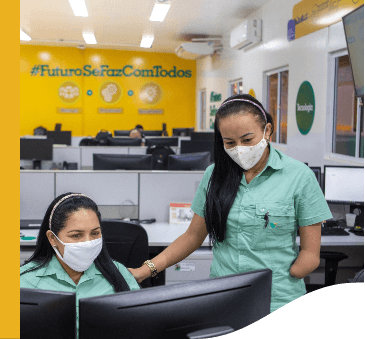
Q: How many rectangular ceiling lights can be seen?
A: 5